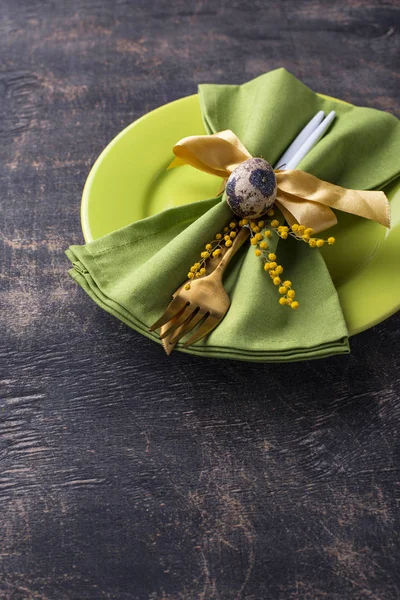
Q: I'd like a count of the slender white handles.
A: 2